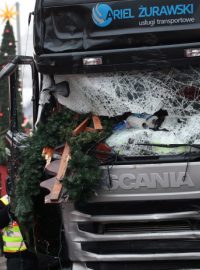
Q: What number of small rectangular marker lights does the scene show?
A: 2